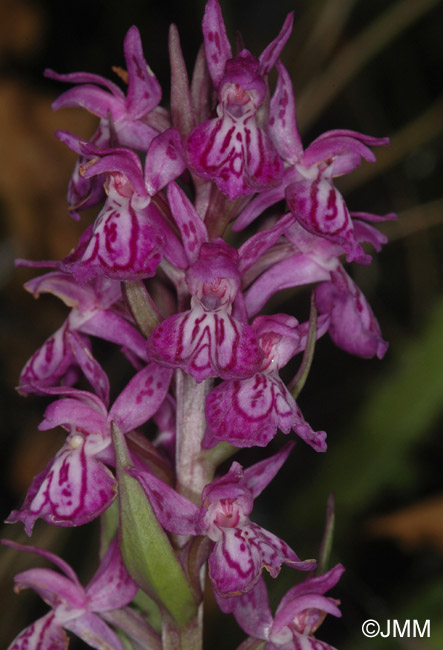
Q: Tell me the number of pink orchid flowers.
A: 12